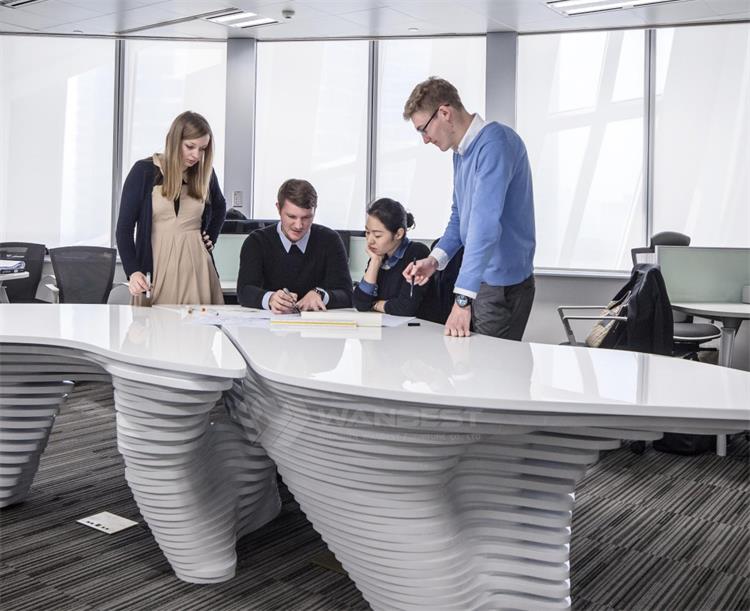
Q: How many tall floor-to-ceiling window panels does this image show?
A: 6